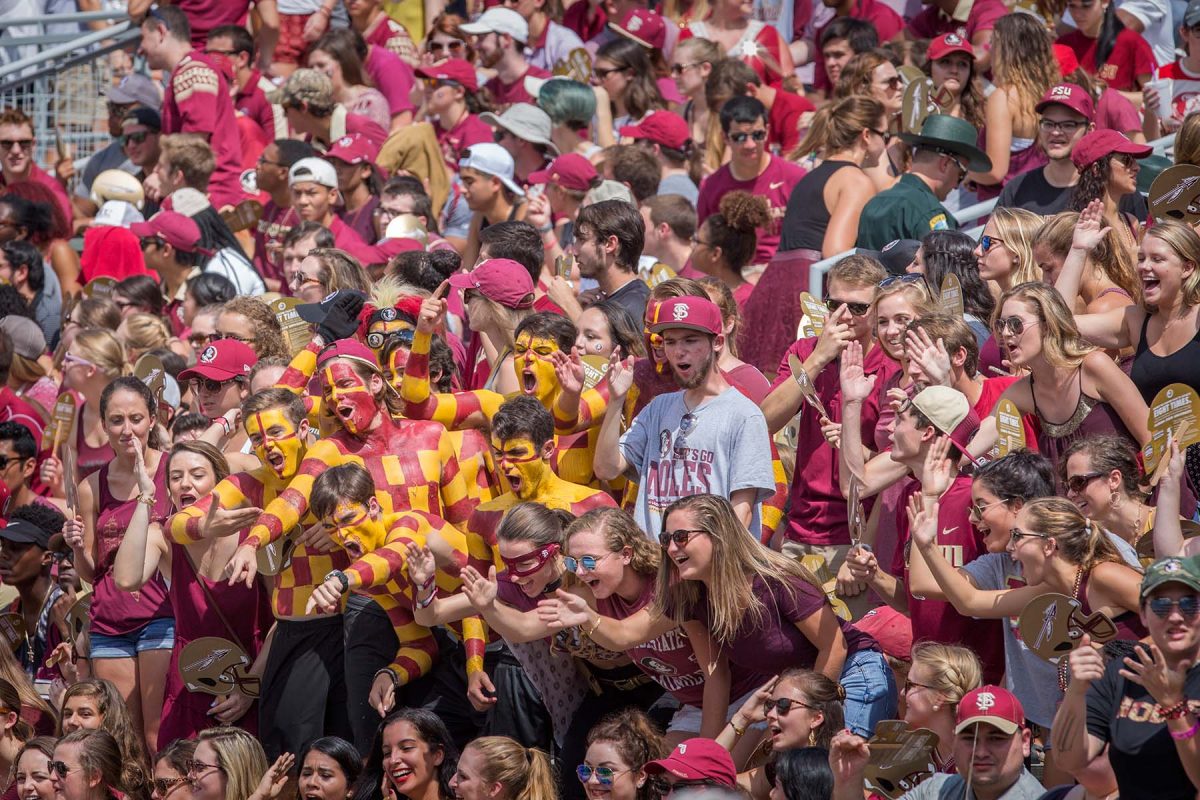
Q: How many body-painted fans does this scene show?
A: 8